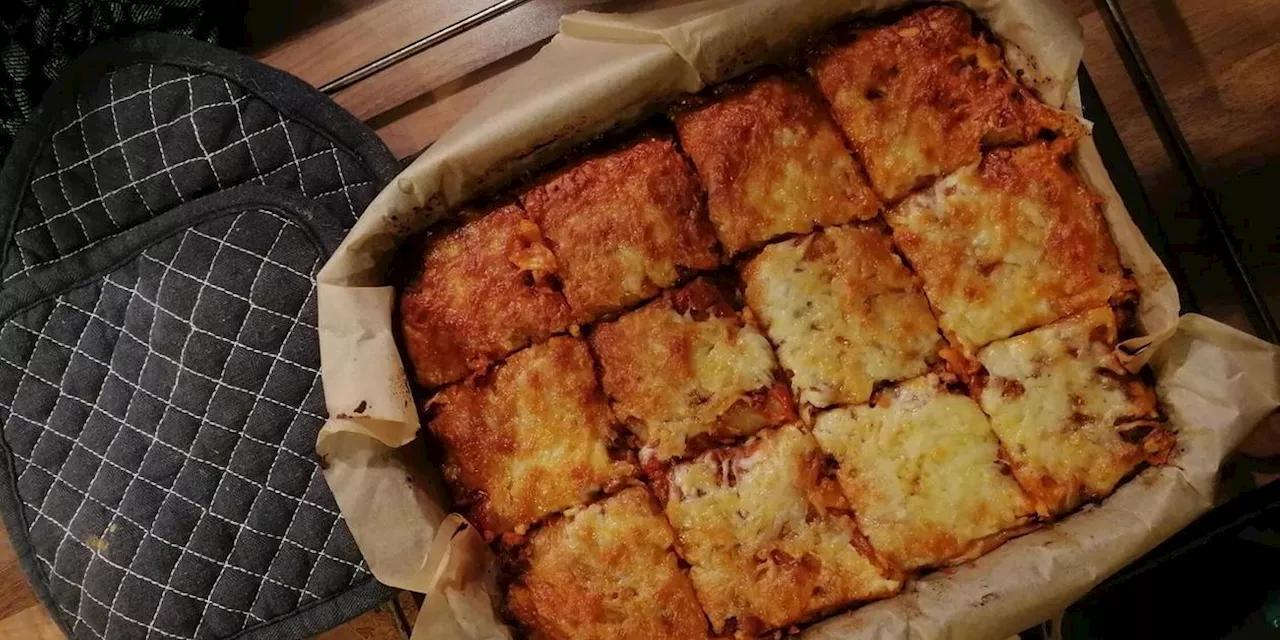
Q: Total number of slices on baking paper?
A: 12